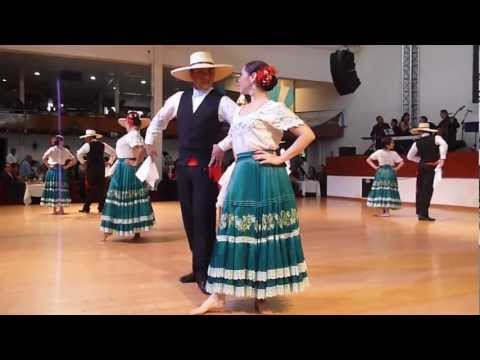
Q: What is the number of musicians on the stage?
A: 5